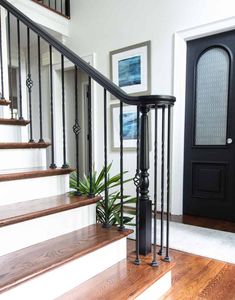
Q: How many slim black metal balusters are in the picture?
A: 15